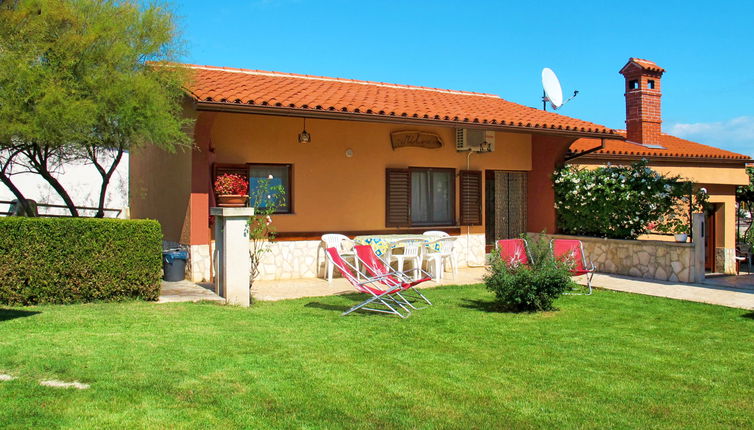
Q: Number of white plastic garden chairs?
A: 4